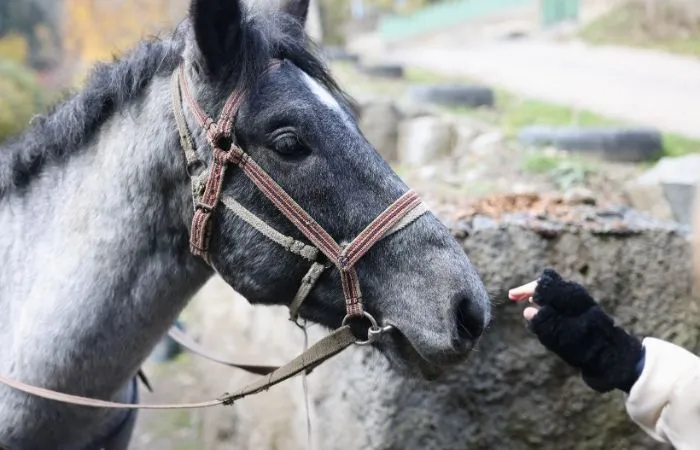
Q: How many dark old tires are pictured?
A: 4